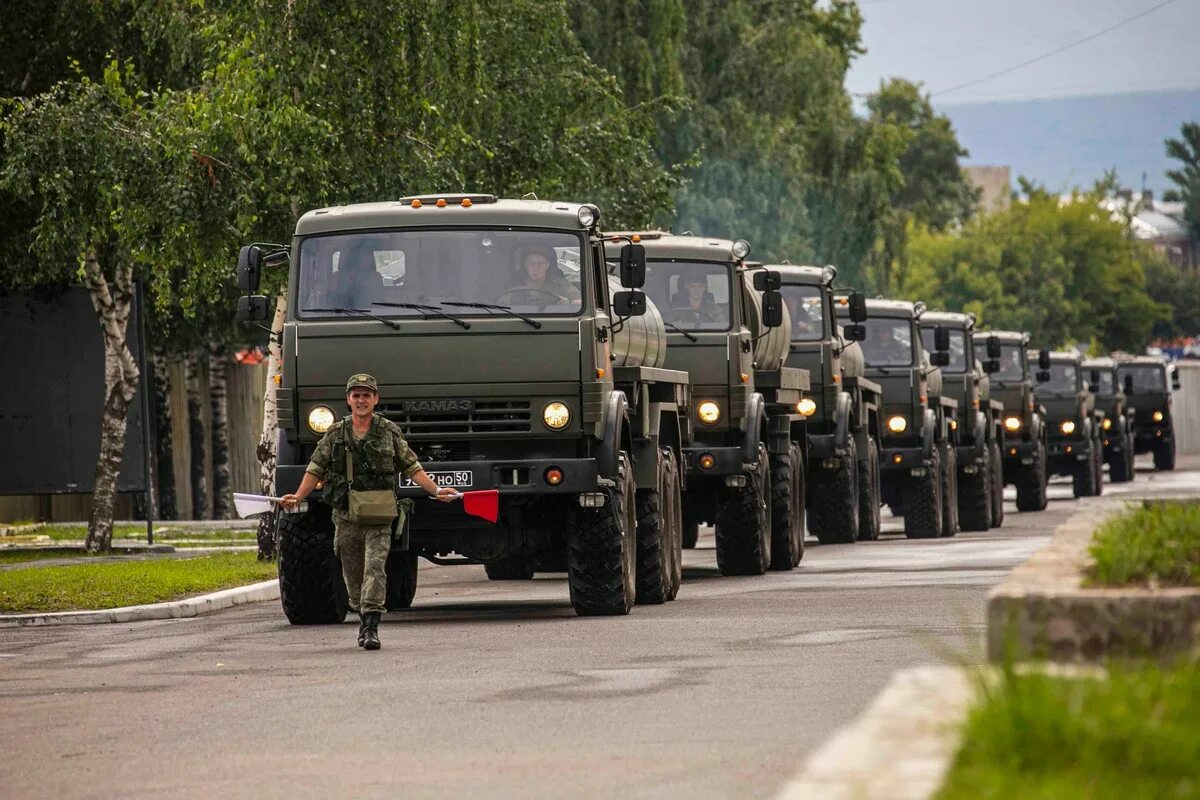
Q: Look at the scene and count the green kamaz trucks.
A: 9